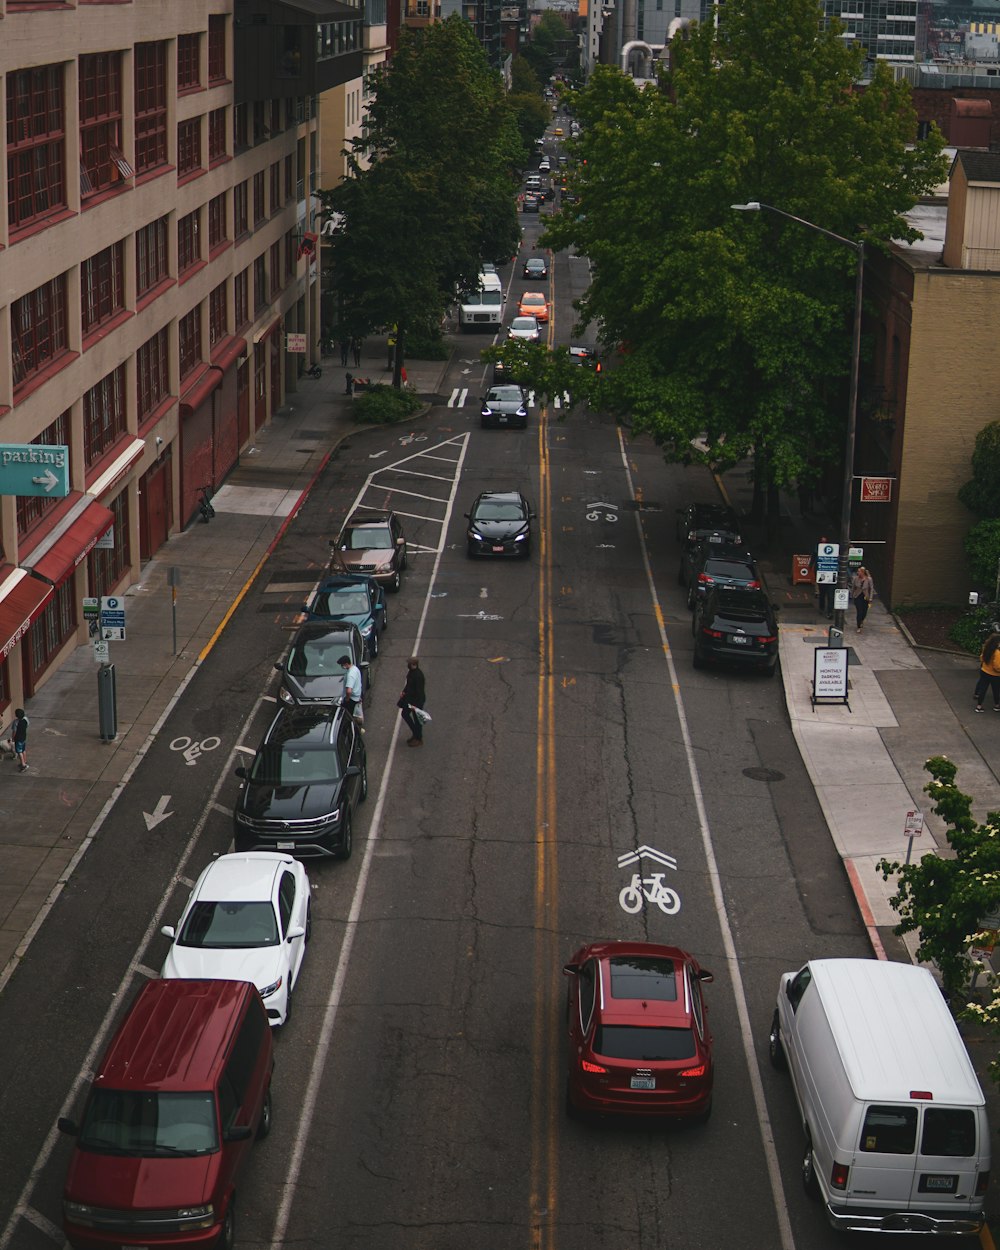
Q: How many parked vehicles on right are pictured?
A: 4